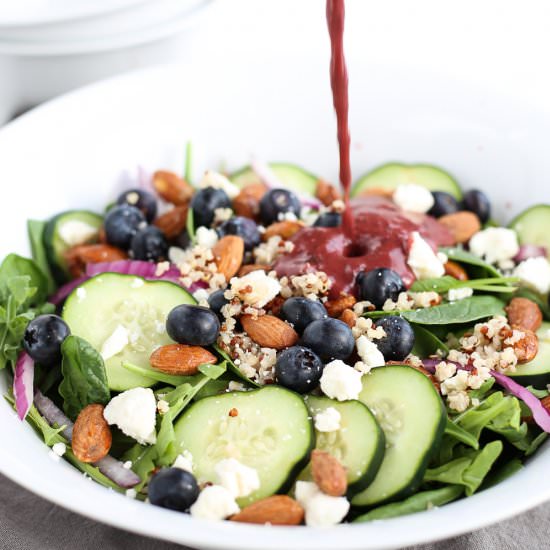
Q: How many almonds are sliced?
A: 0